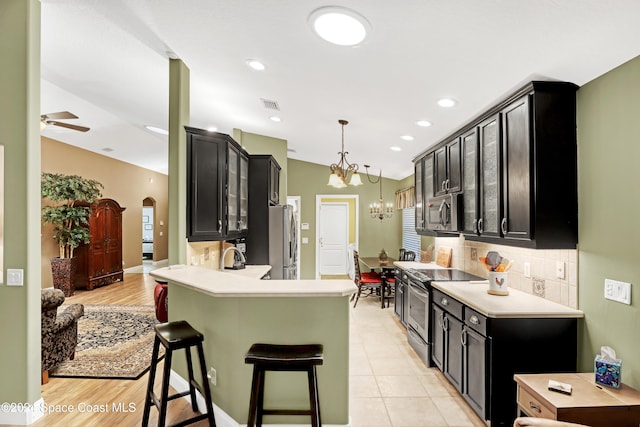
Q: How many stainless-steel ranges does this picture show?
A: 1